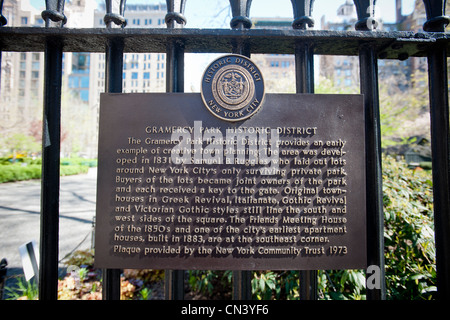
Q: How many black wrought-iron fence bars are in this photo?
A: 7